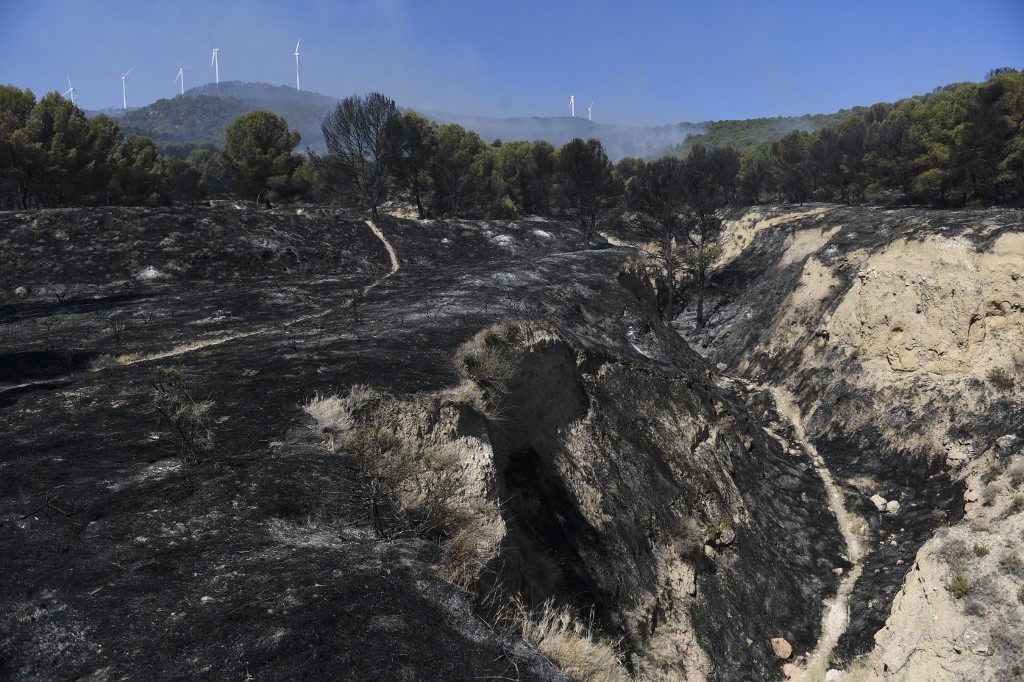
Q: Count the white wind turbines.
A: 7